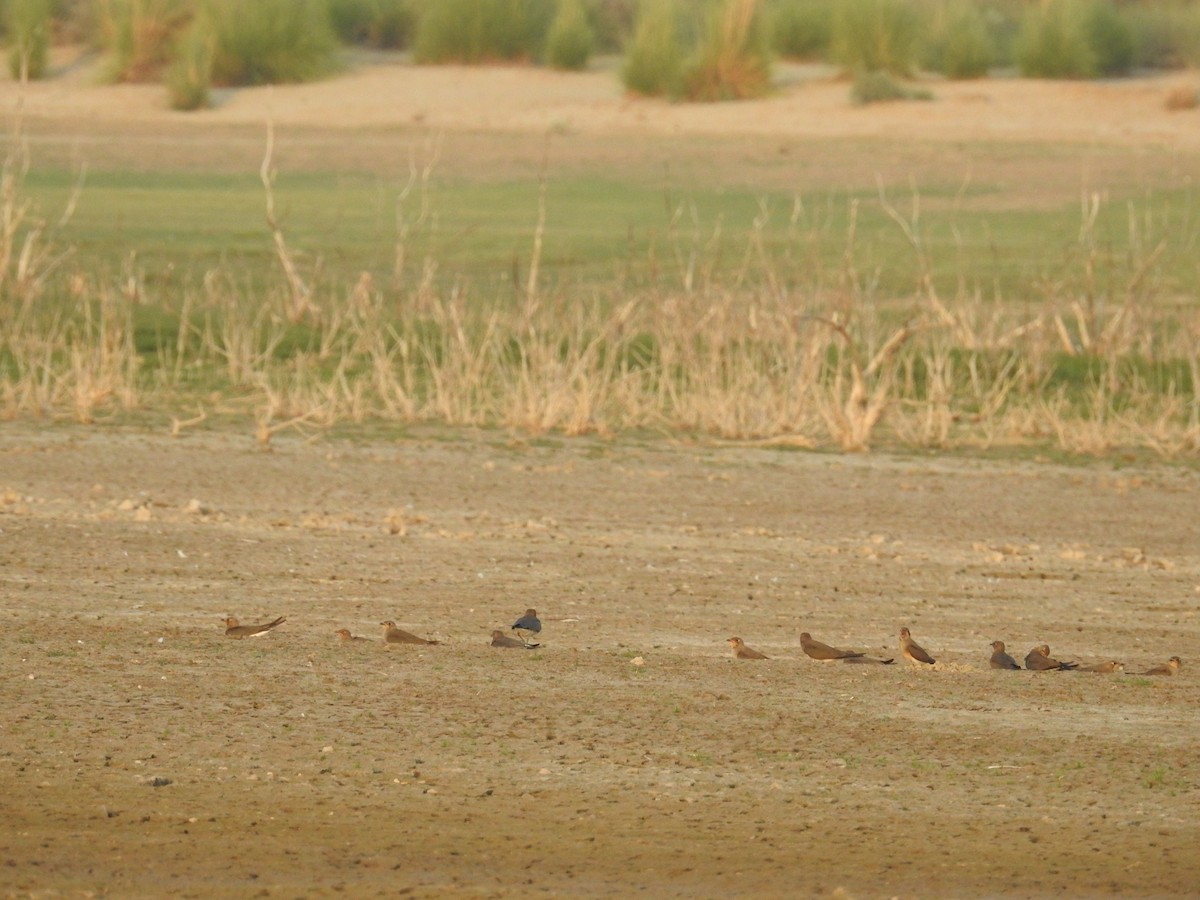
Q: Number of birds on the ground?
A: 13